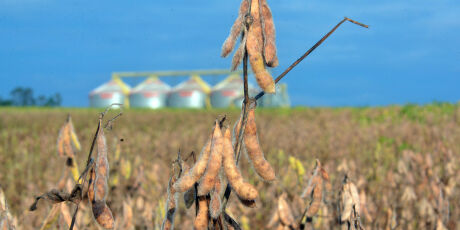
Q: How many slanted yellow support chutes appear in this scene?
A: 2